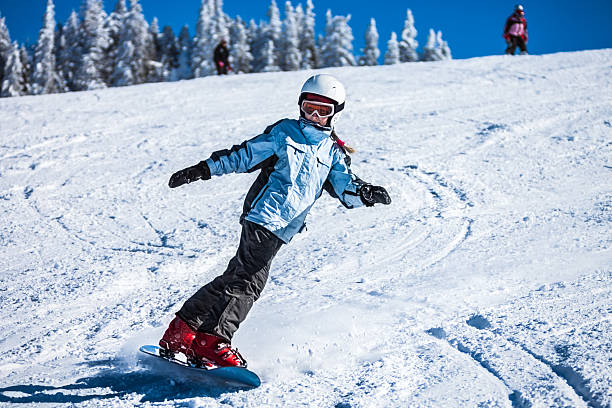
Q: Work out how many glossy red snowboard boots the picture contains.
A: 2